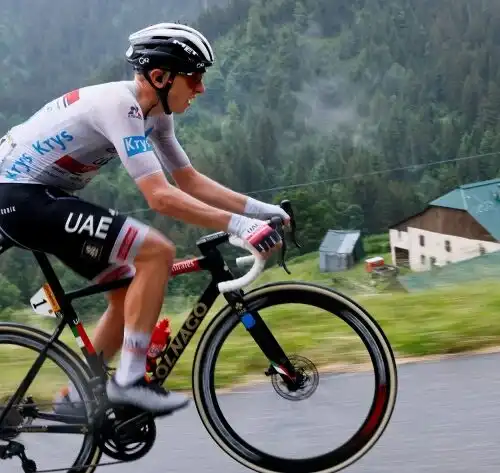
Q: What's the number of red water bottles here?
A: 1